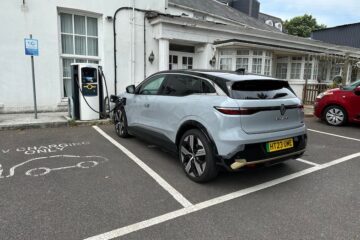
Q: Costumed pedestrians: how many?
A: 0